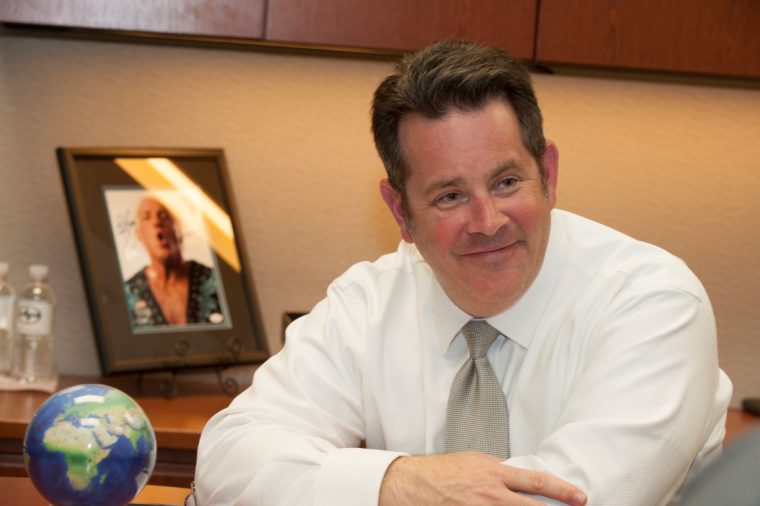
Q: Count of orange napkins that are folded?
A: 0